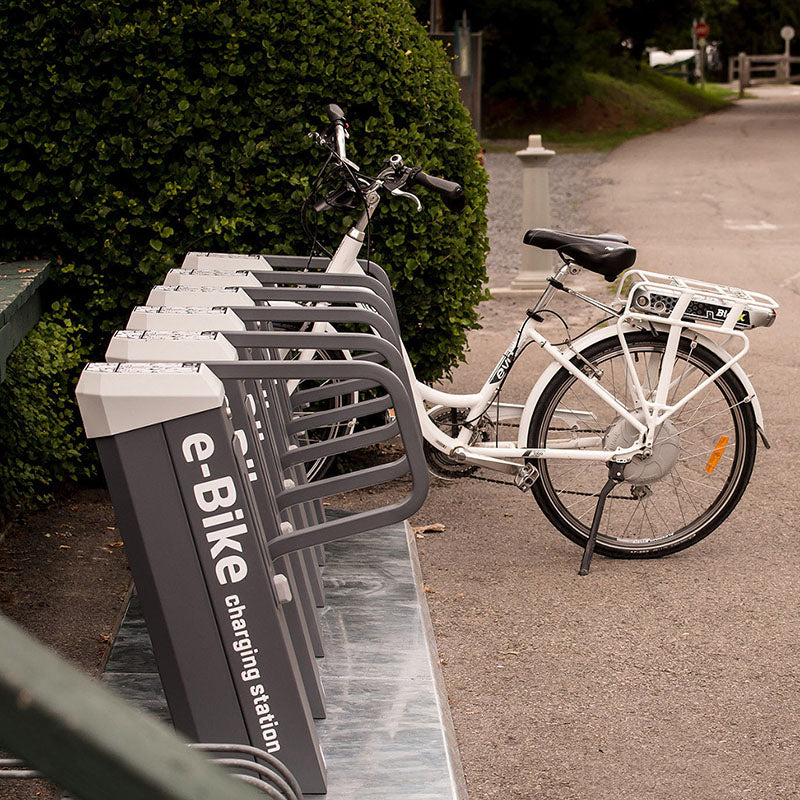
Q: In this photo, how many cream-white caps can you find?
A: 6